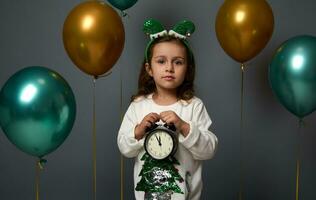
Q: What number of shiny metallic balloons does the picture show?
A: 5